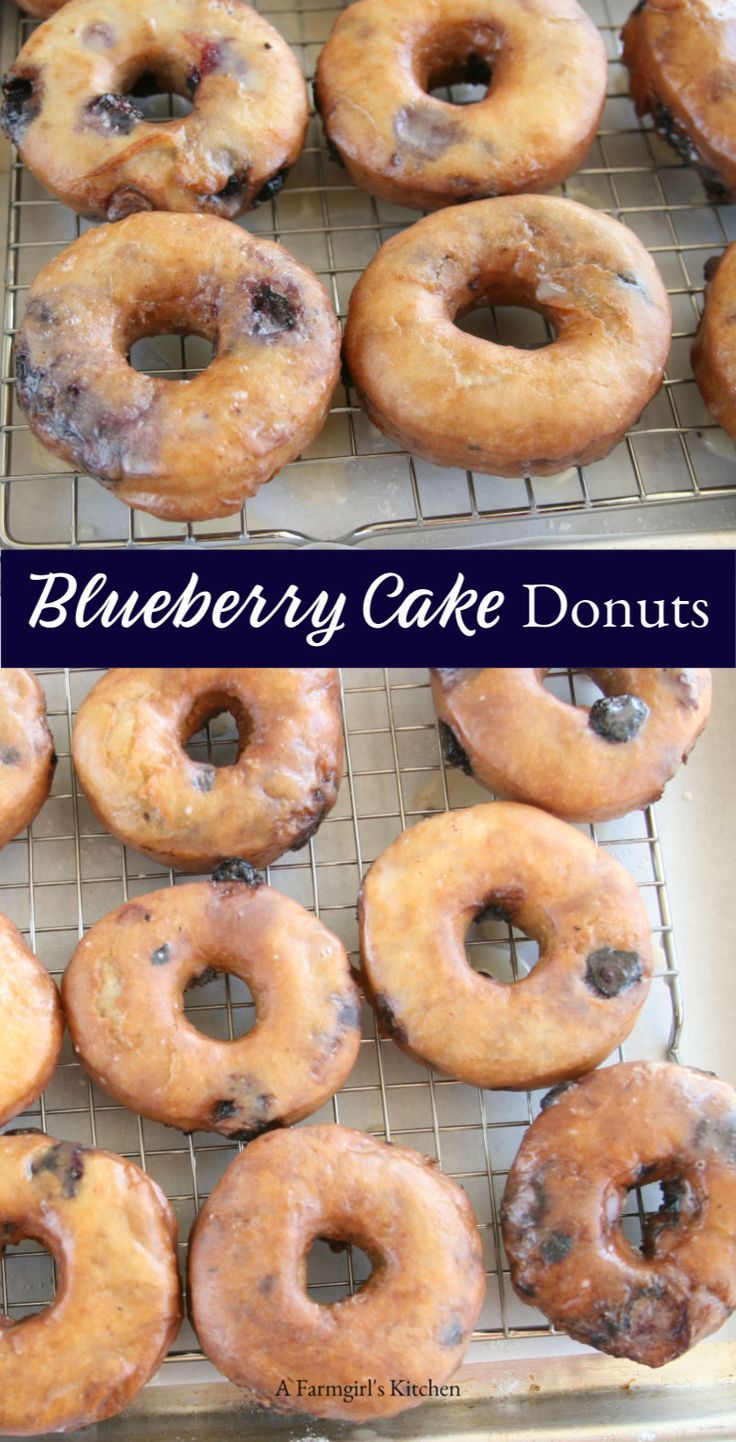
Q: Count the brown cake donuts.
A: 15